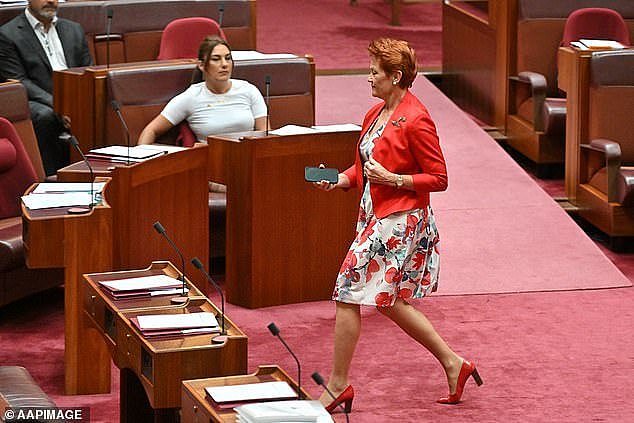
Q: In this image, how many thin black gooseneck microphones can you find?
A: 9